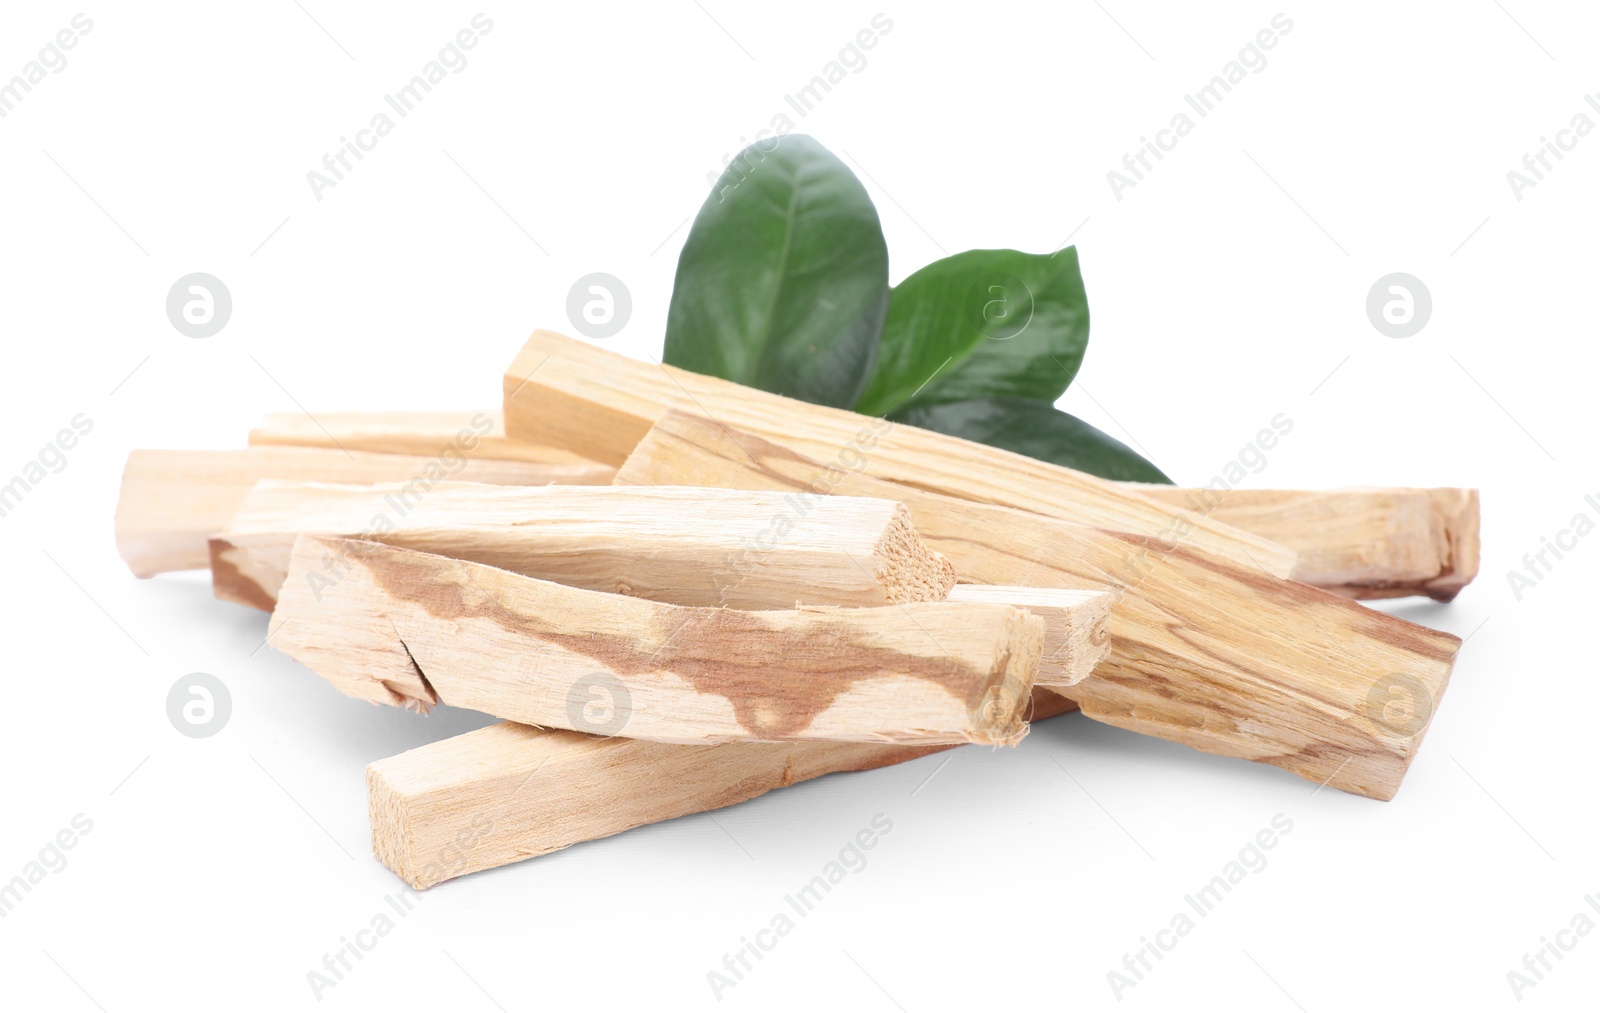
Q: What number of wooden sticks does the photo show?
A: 9